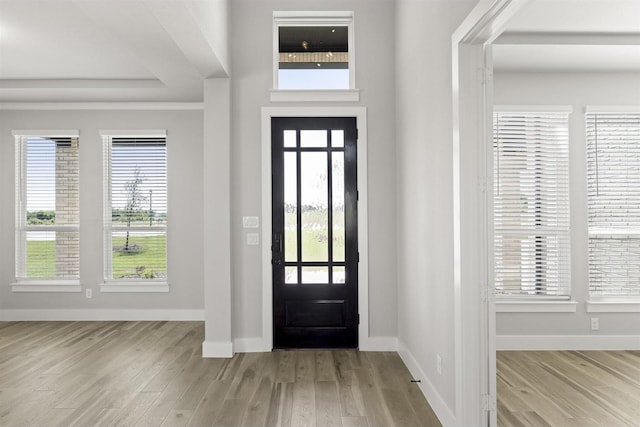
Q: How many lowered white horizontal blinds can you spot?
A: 4